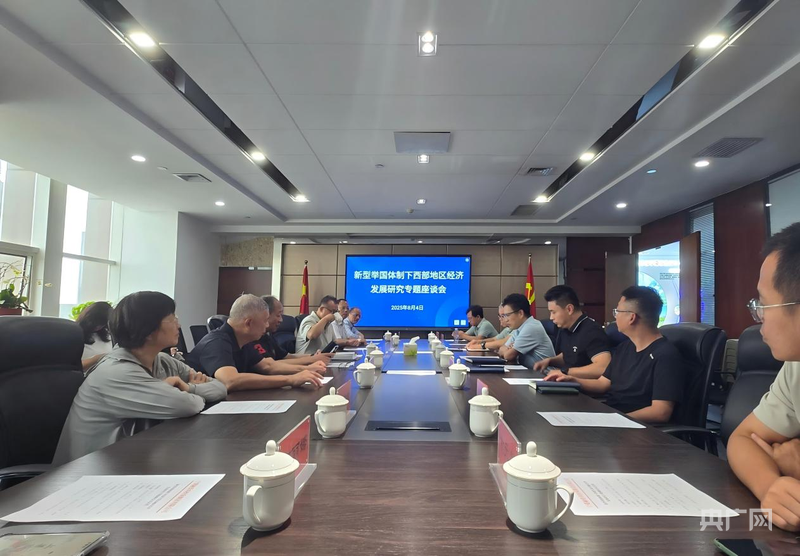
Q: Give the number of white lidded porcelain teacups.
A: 15